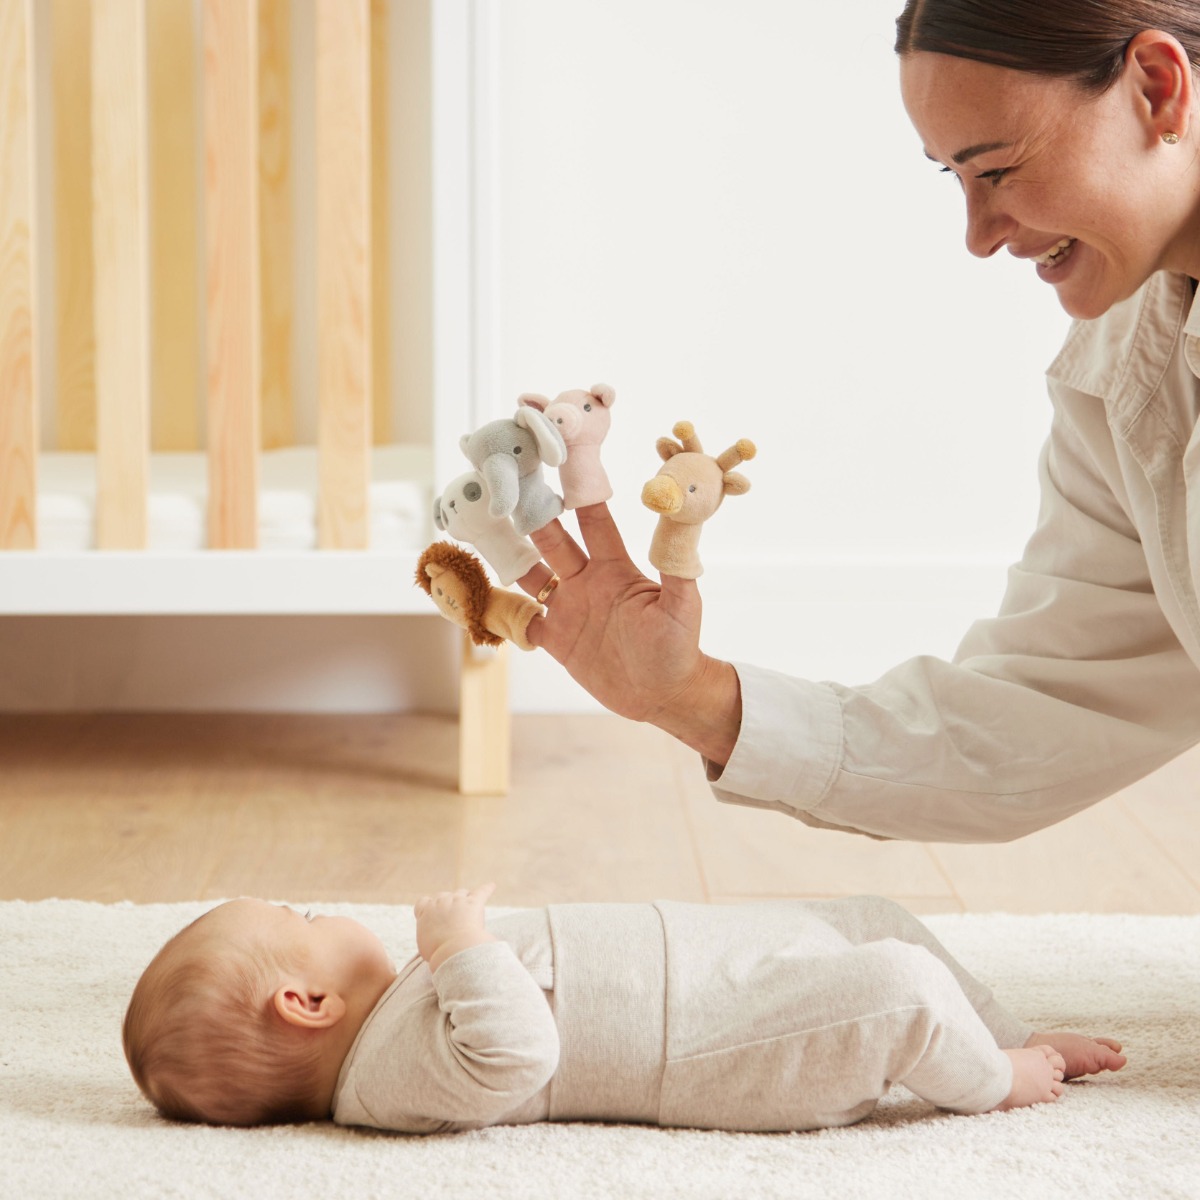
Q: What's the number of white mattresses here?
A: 1